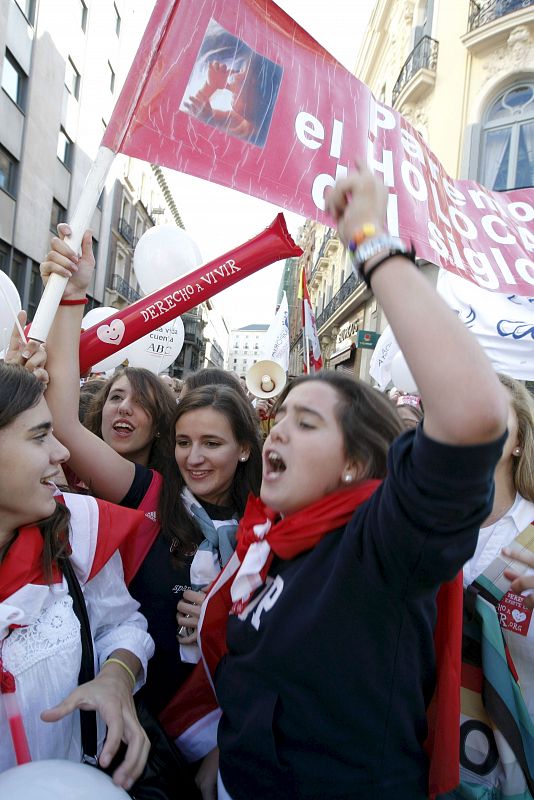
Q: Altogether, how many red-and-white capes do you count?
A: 2